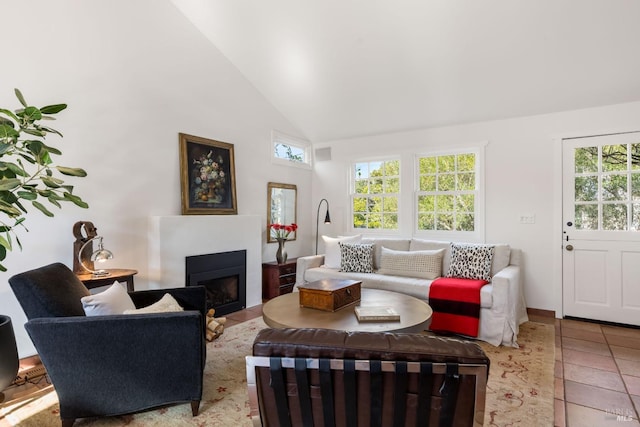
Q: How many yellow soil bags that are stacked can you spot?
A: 0